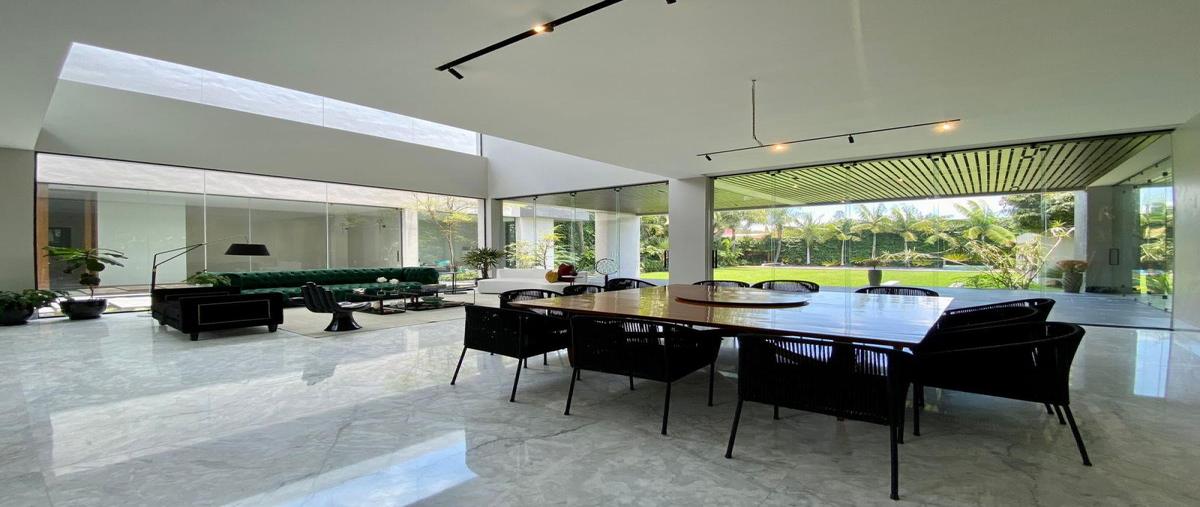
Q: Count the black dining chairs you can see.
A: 12